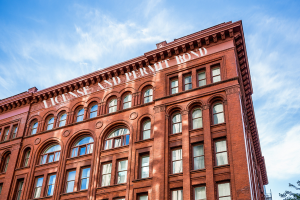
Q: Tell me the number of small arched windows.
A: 14